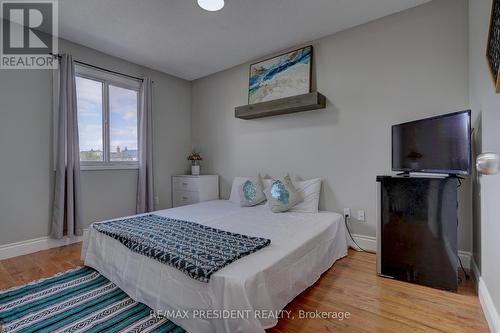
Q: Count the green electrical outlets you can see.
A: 0